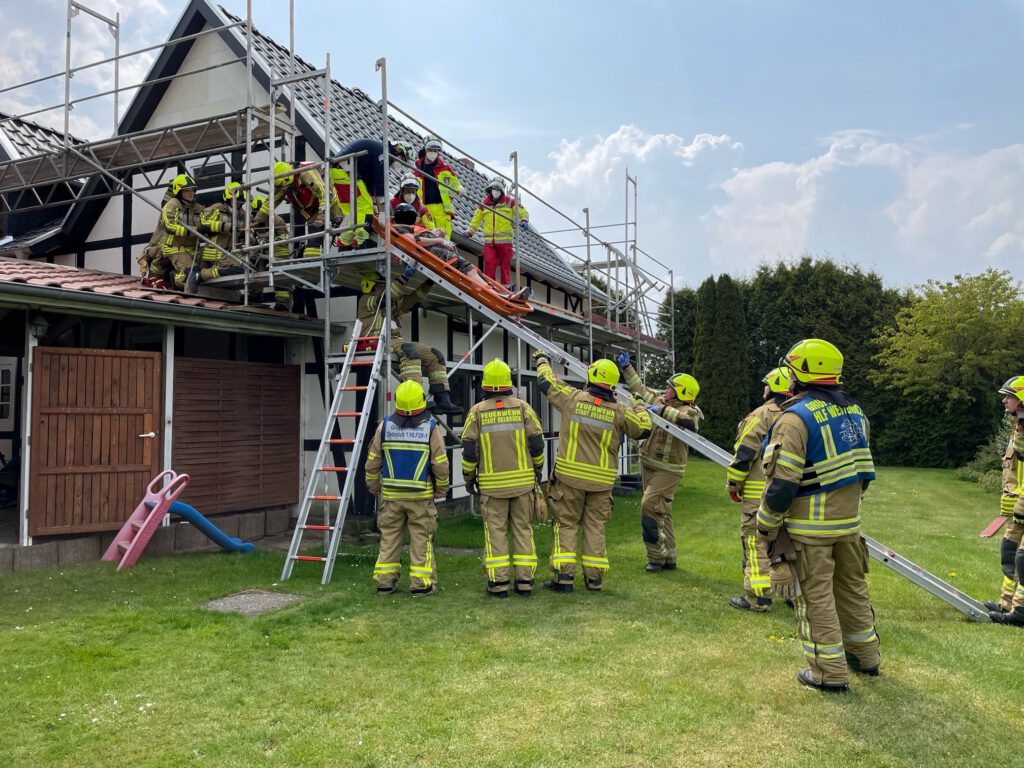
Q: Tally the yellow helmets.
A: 12